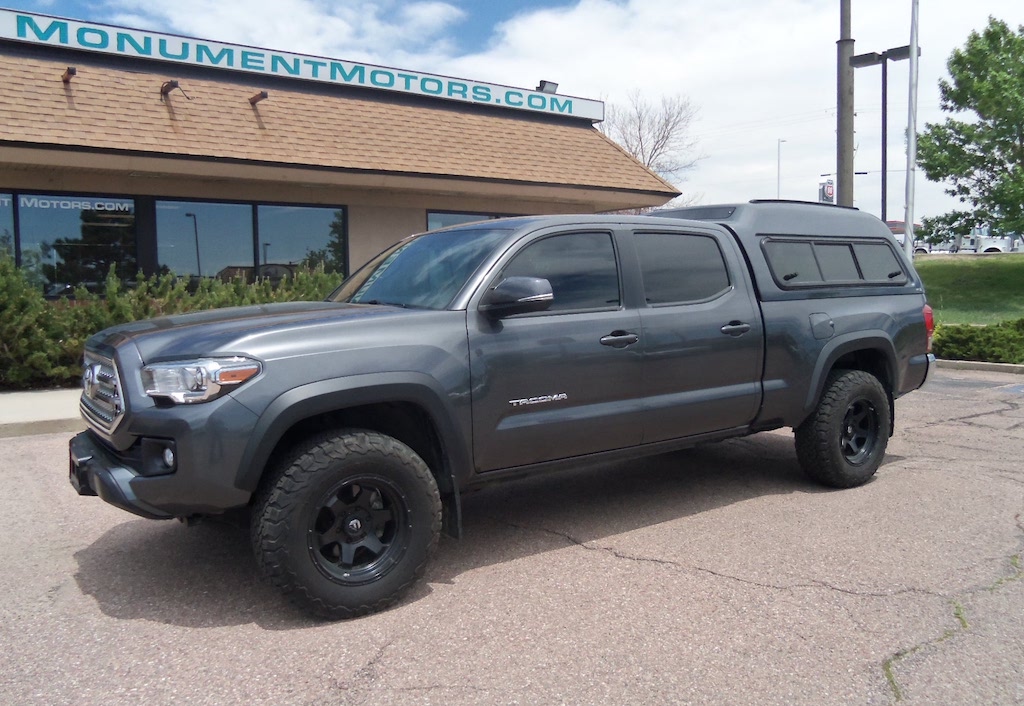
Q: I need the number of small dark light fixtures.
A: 3